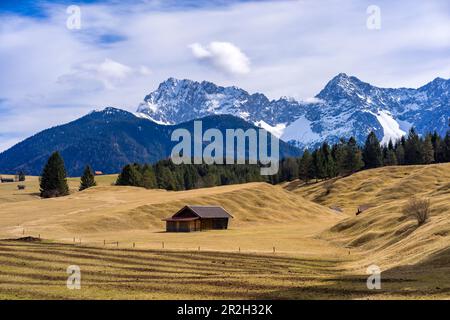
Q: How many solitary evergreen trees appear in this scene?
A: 2